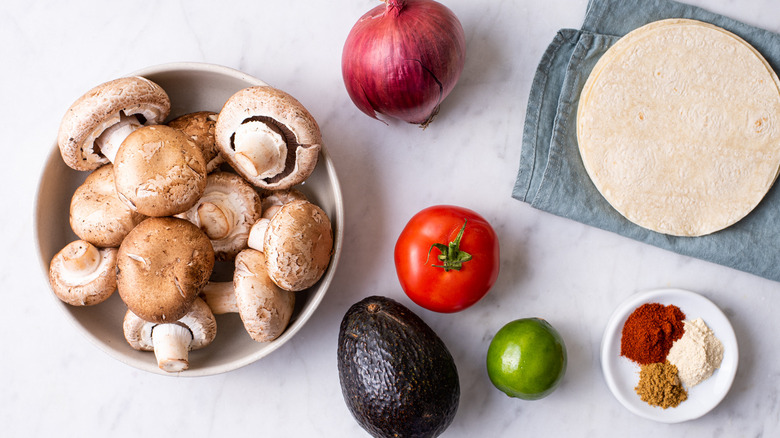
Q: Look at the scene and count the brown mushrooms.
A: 12